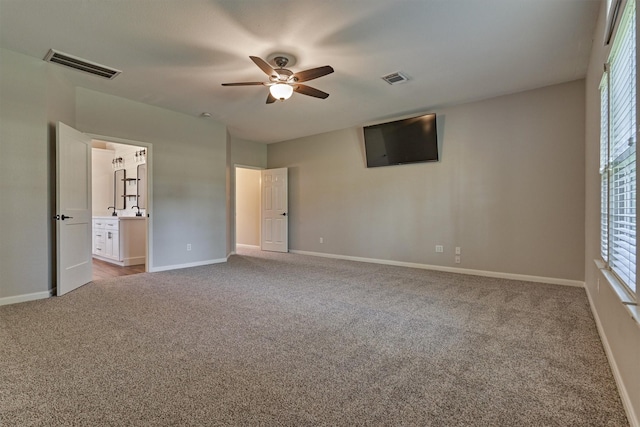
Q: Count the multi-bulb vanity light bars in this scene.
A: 2